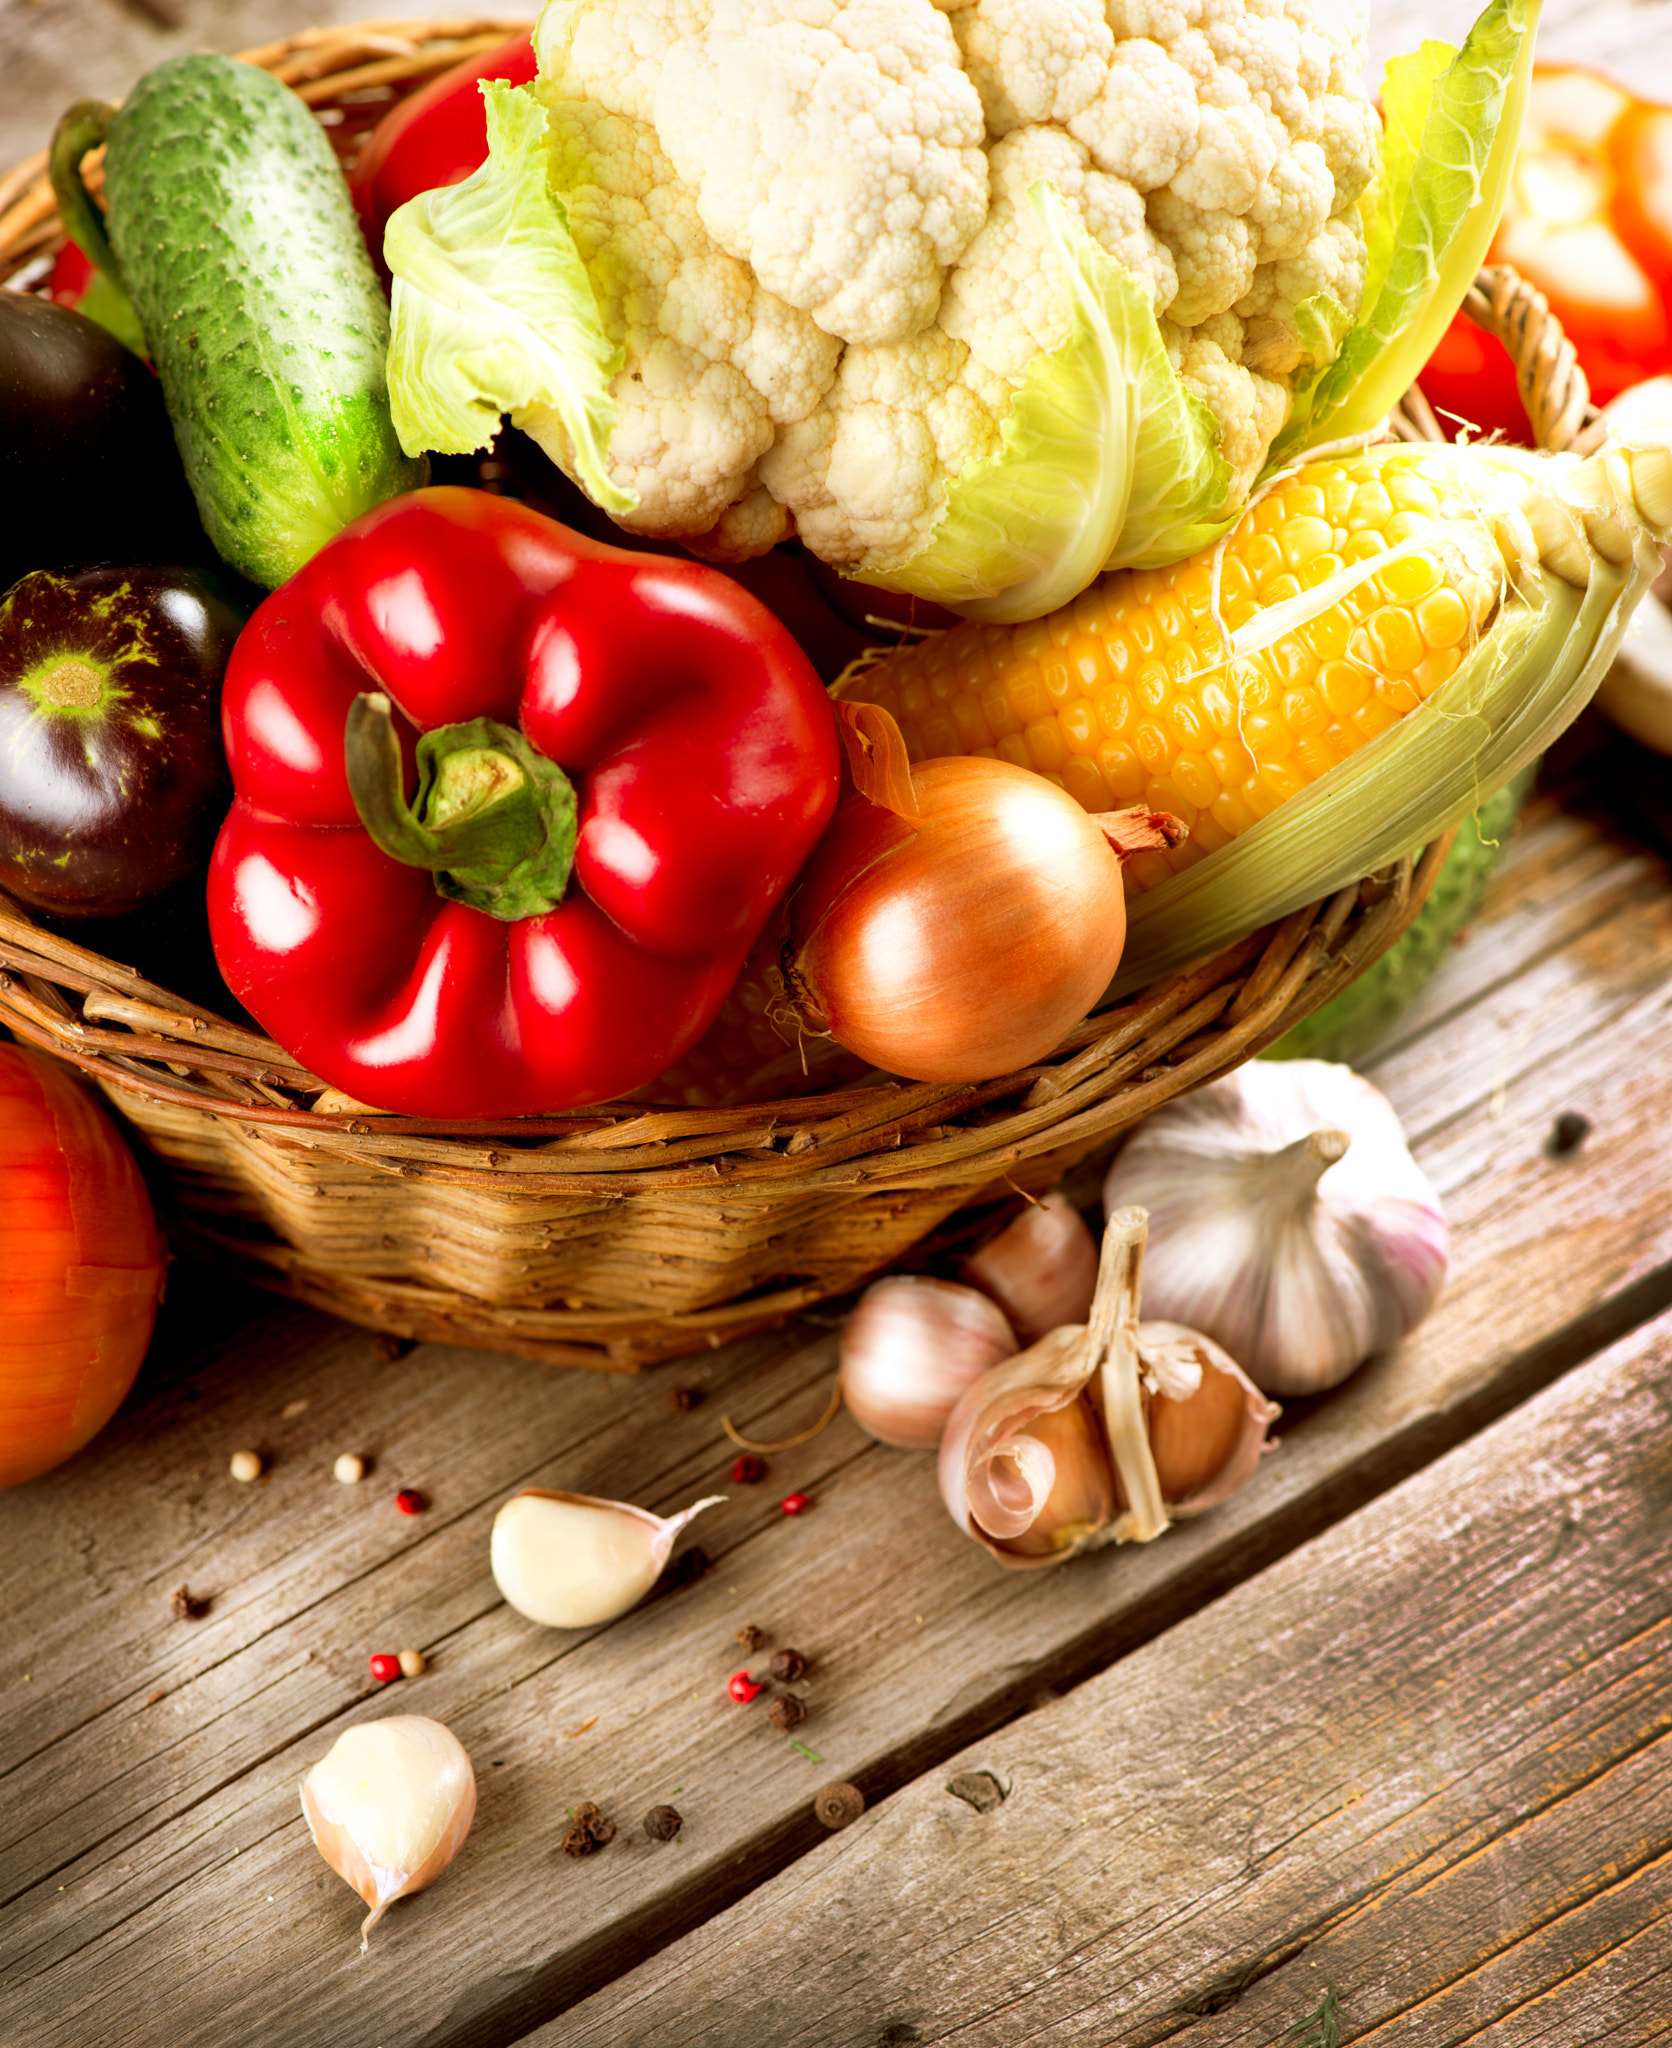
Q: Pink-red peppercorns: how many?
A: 5